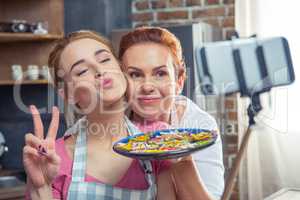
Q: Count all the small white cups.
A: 3